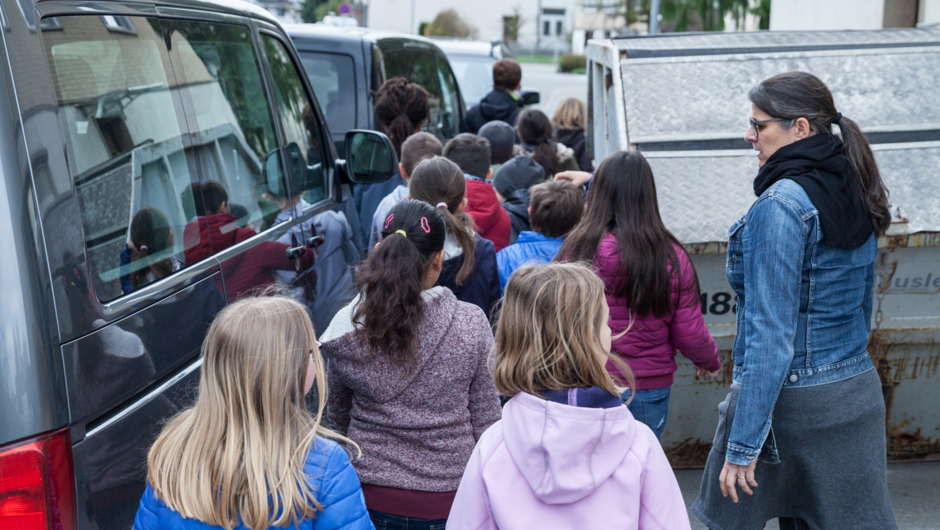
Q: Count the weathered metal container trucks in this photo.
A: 1